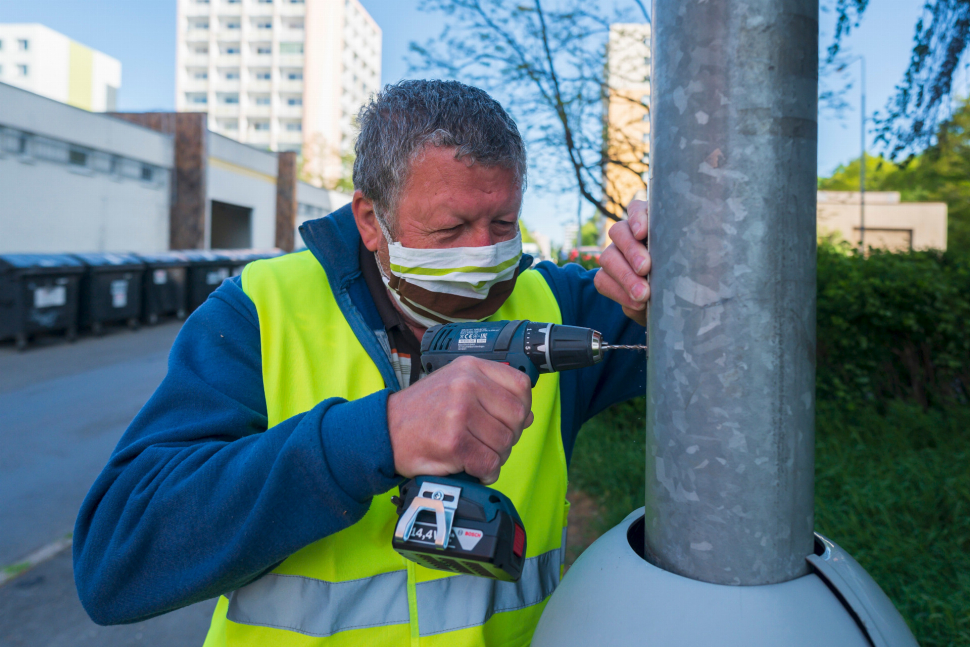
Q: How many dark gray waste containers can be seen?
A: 5